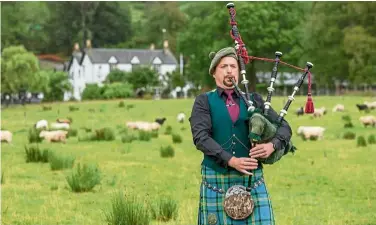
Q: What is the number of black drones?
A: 3